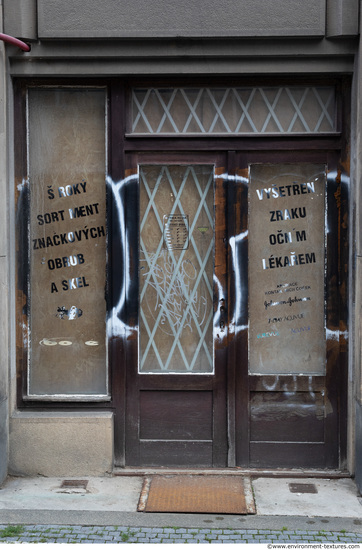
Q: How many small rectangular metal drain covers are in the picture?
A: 2